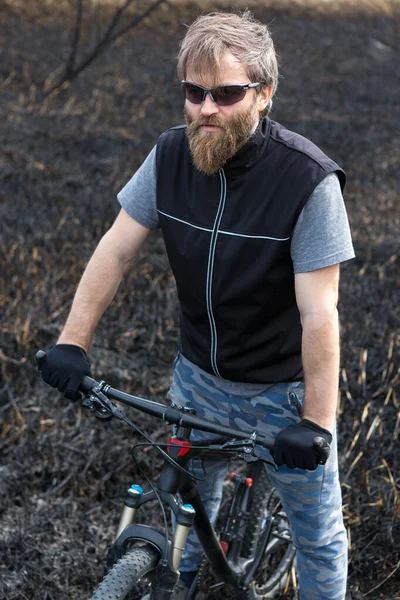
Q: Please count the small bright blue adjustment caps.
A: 2